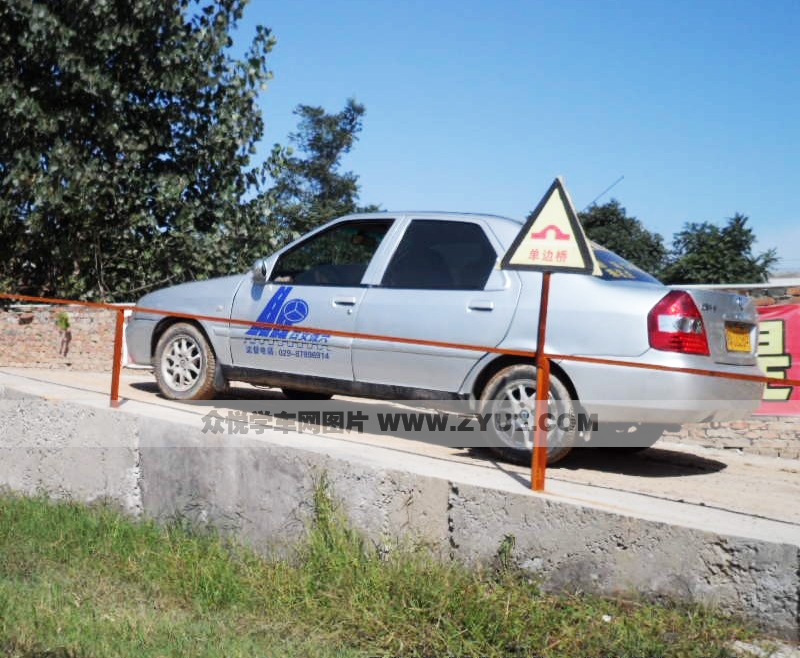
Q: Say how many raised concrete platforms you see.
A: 1